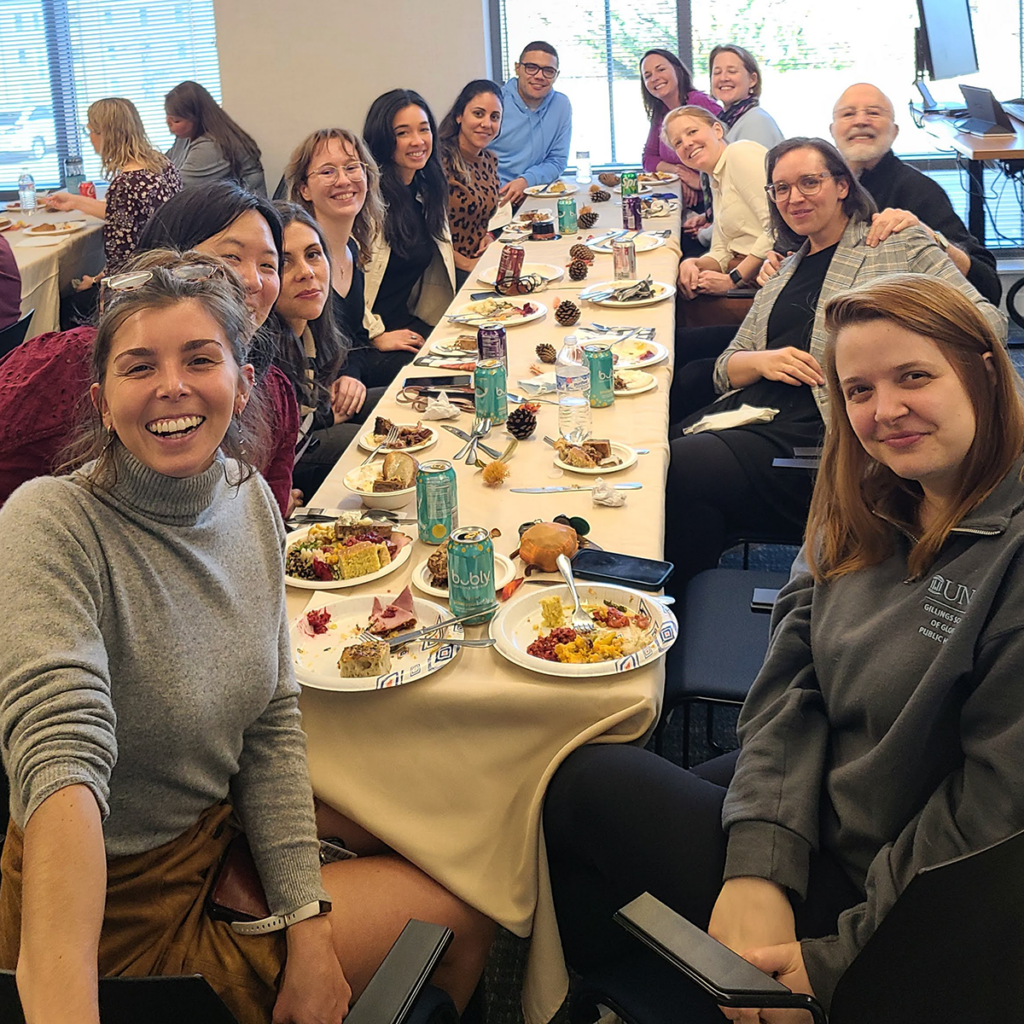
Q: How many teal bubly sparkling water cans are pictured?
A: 5